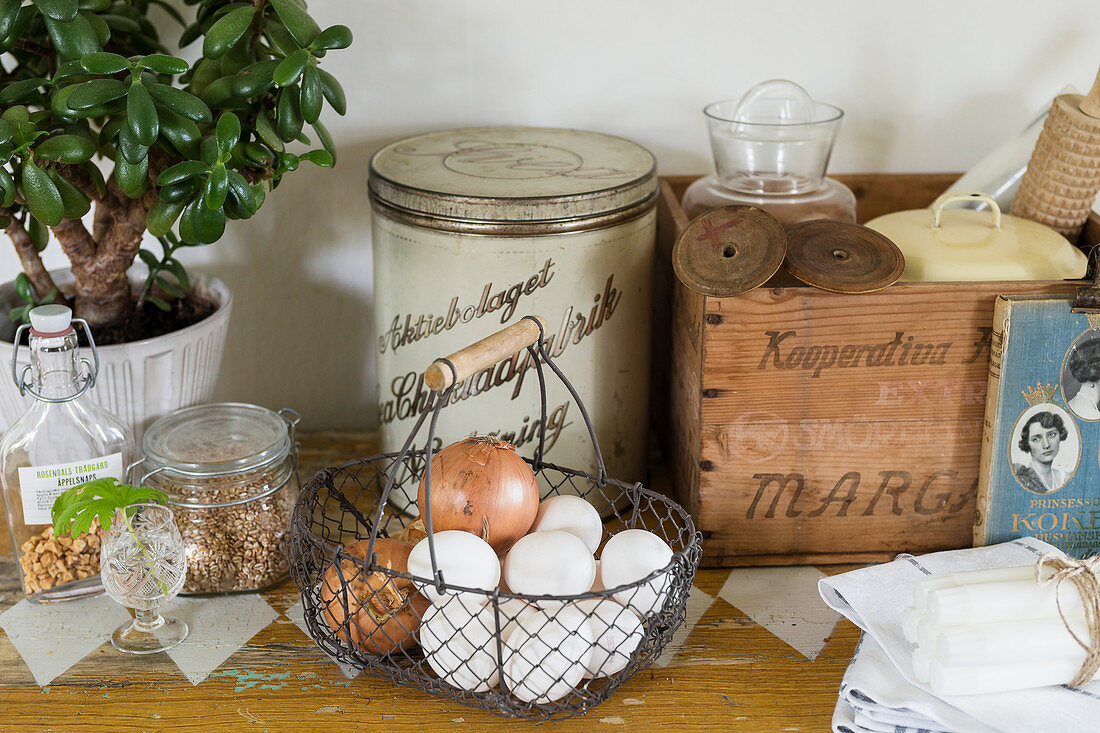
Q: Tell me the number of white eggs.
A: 8